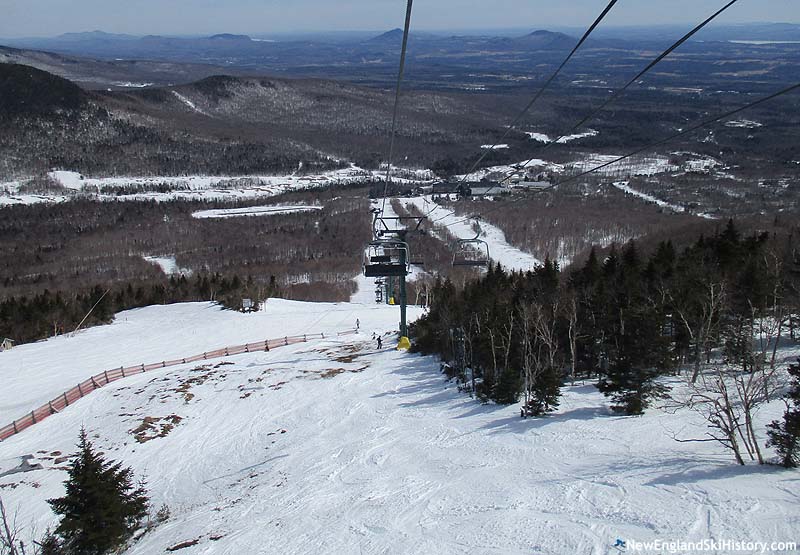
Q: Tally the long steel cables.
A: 4